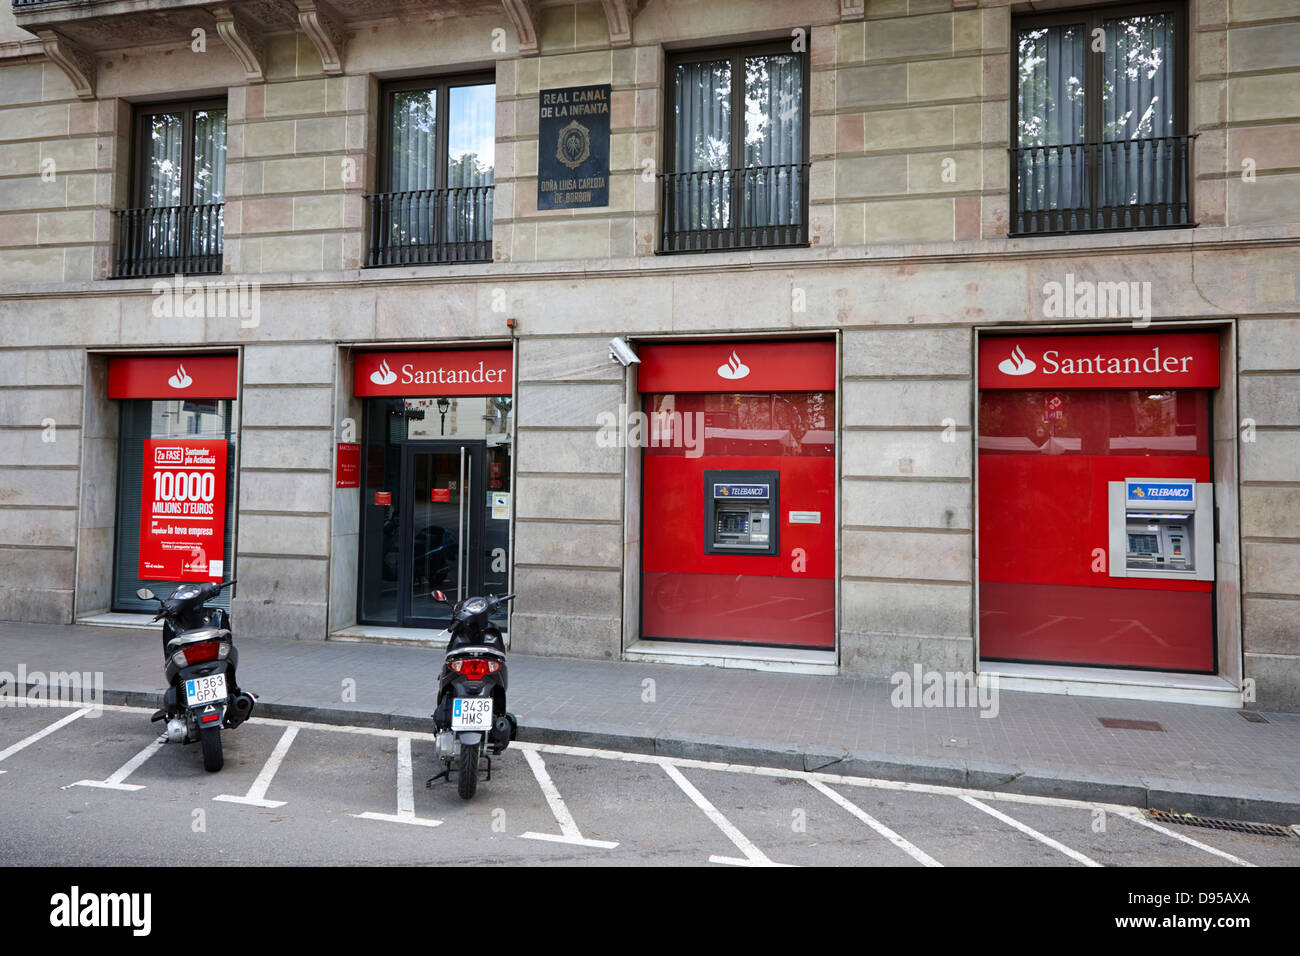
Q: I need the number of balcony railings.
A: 4